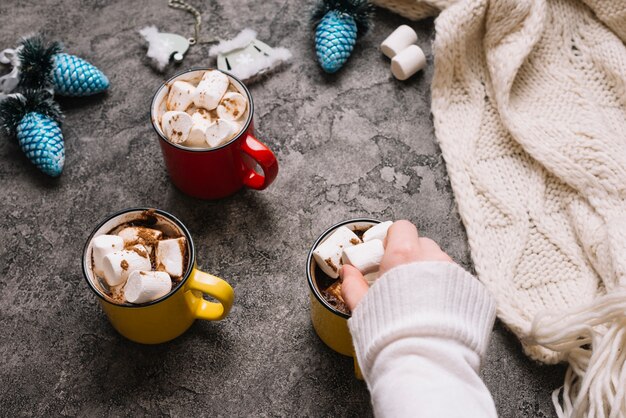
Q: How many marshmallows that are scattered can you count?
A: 2